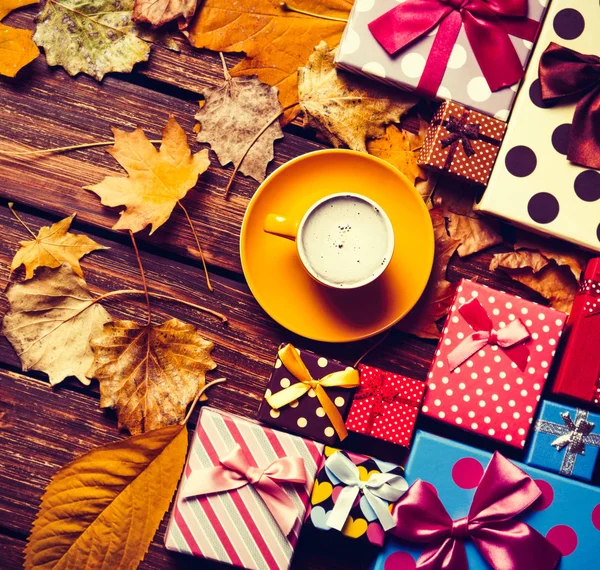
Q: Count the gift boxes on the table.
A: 11